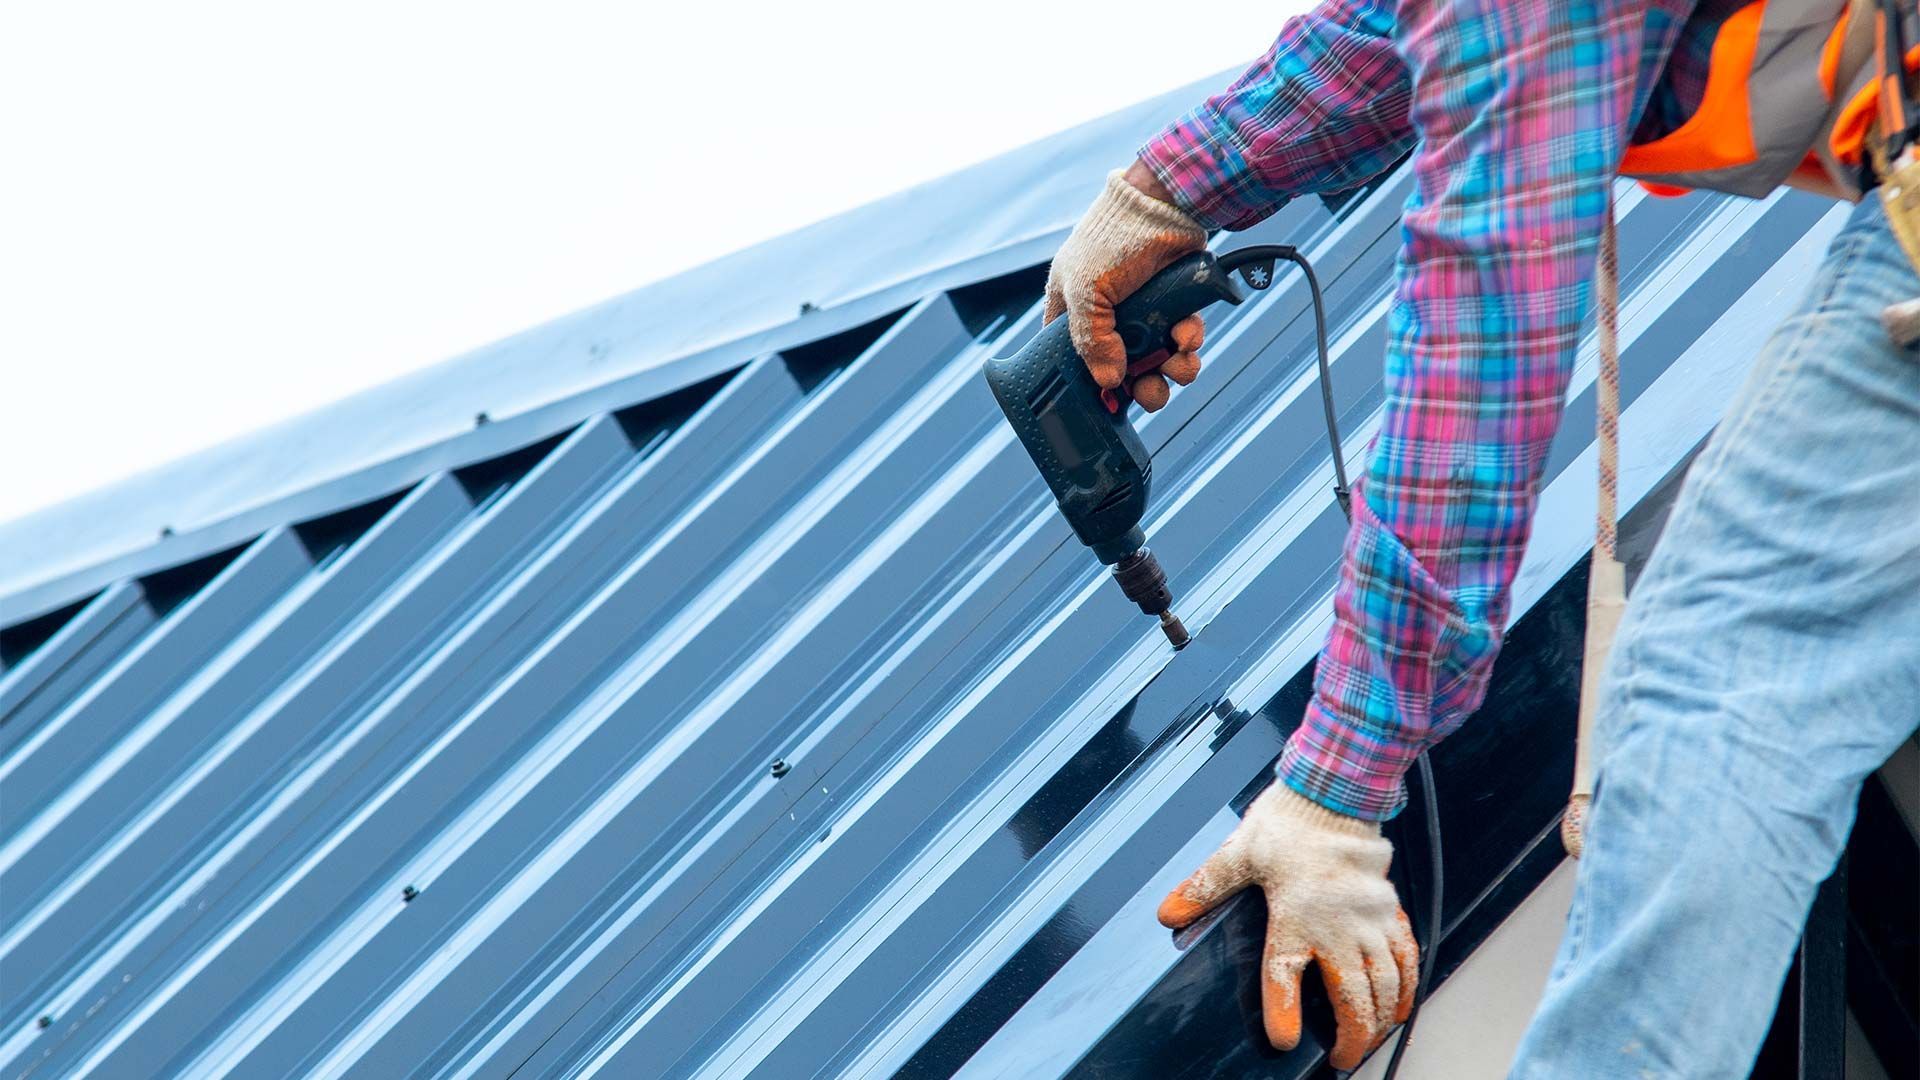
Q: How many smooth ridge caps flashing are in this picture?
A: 1